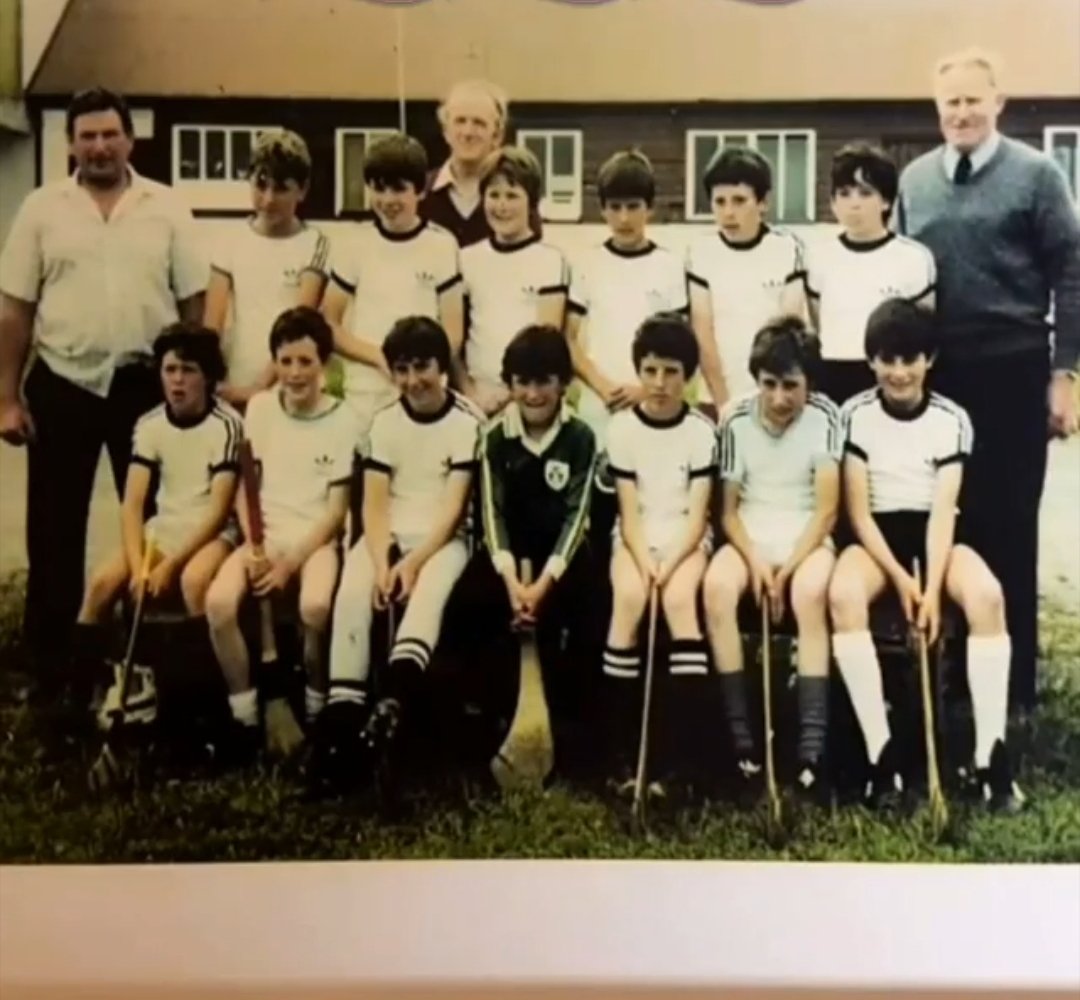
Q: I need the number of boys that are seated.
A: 7